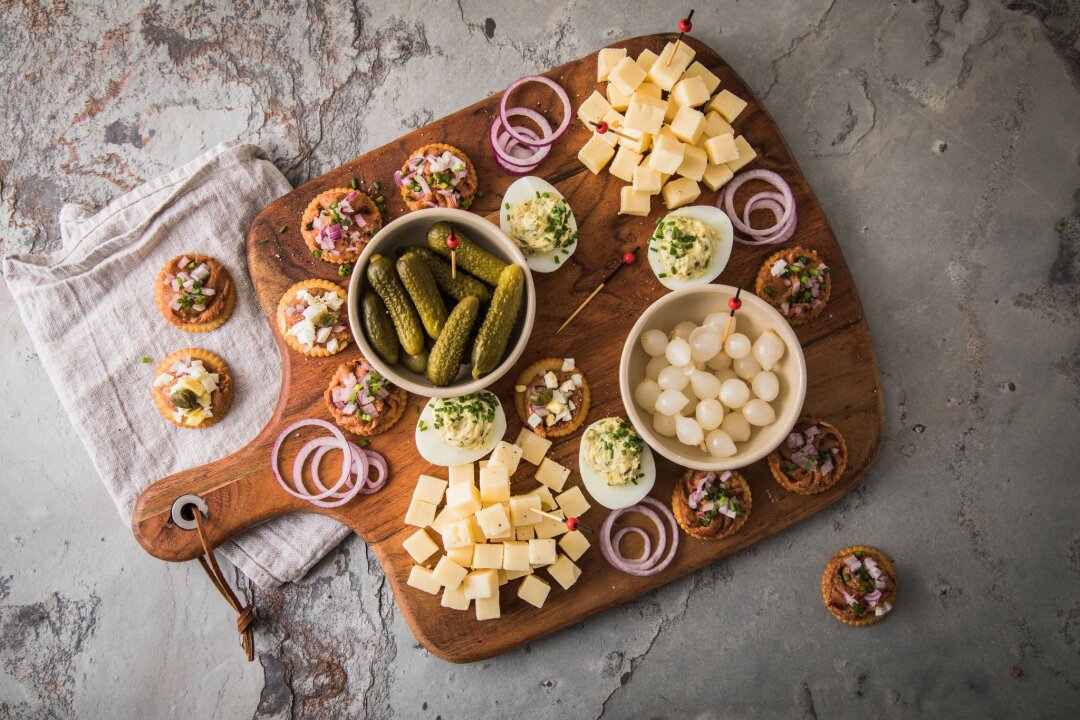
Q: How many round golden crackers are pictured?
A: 11